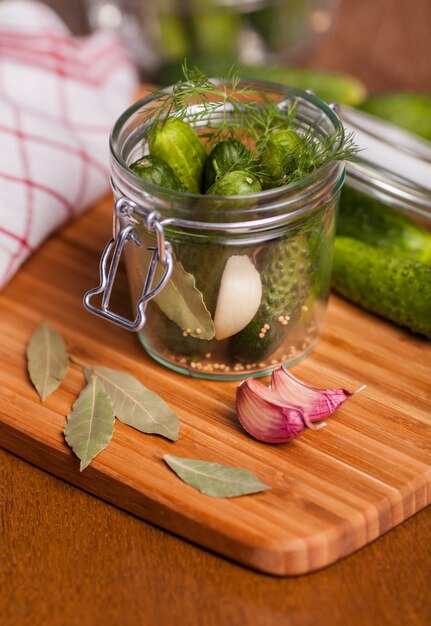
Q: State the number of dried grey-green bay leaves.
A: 5